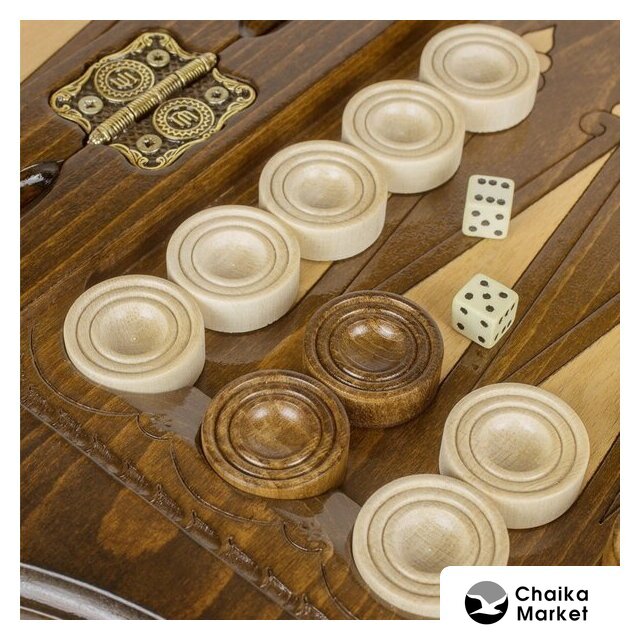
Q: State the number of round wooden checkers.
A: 9